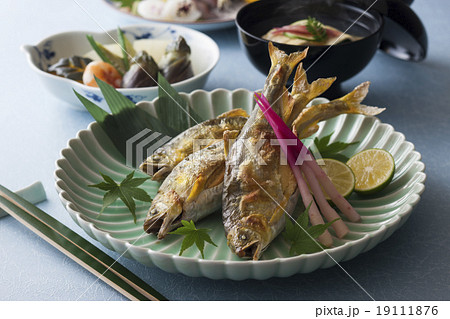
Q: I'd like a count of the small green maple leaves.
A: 4